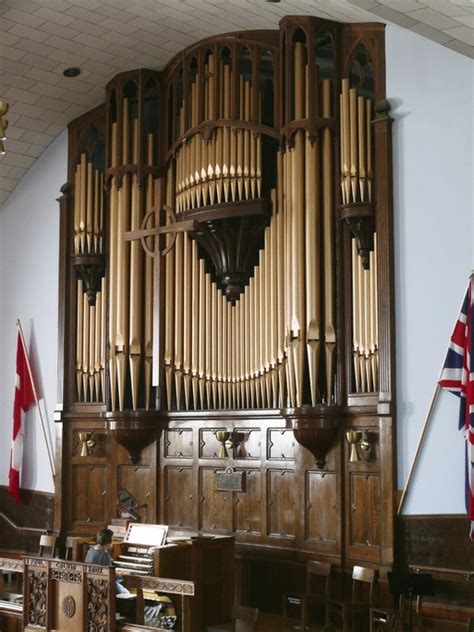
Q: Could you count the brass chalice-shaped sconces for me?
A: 3